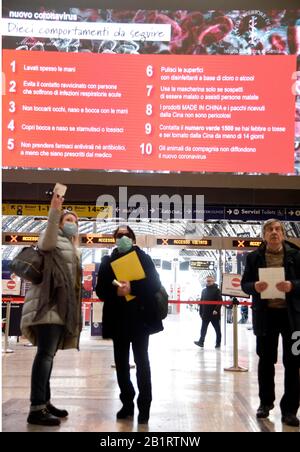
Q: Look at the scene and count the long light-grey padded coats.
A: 1